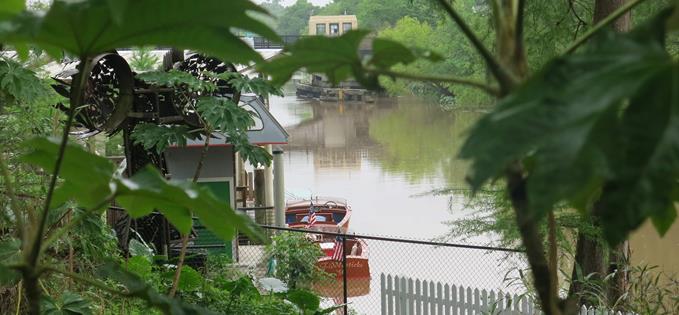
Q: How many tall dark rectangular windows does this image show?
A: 3